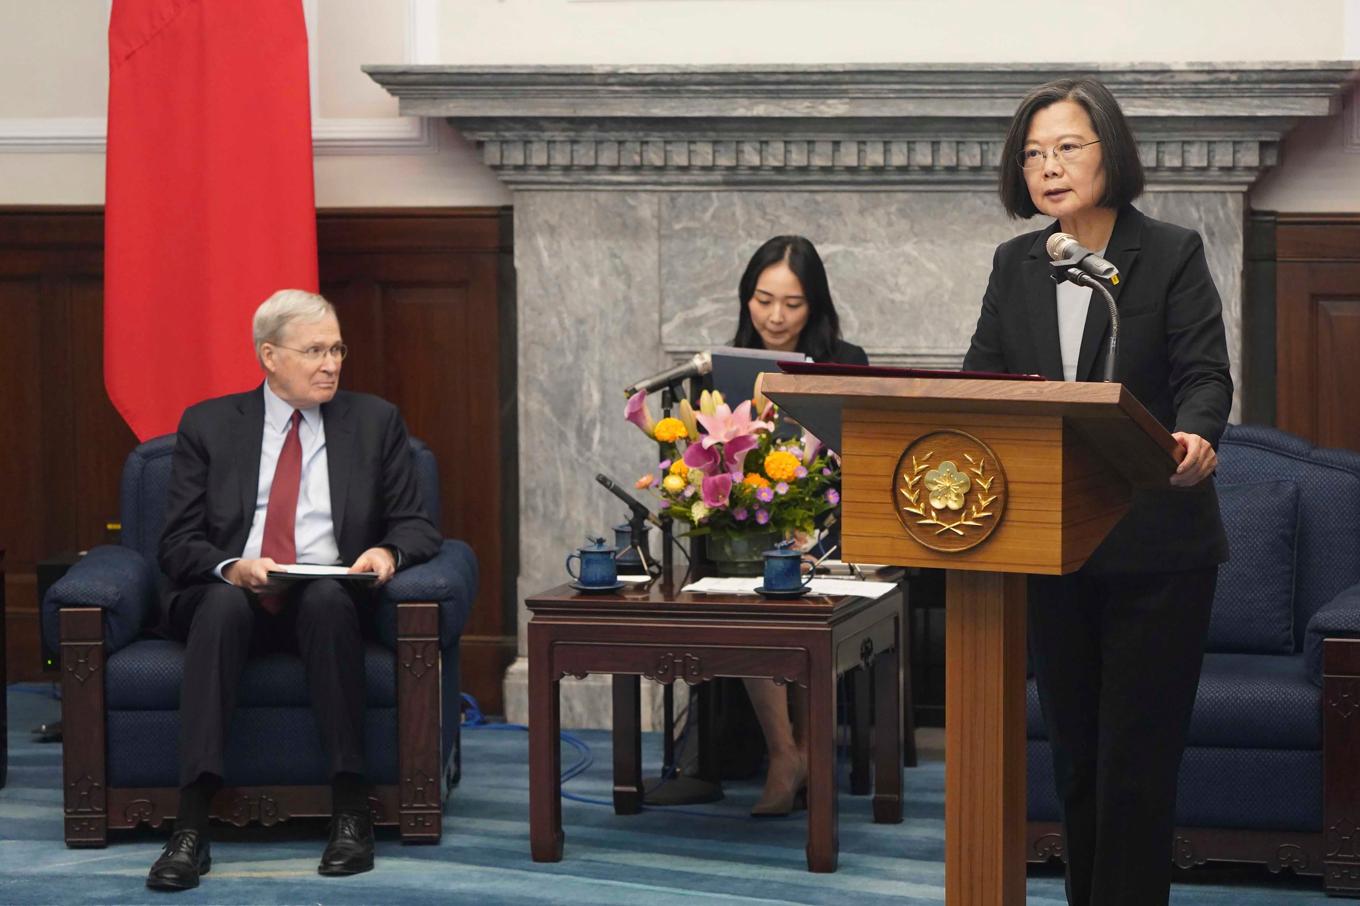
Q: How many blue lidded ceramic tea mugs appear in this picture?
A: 3